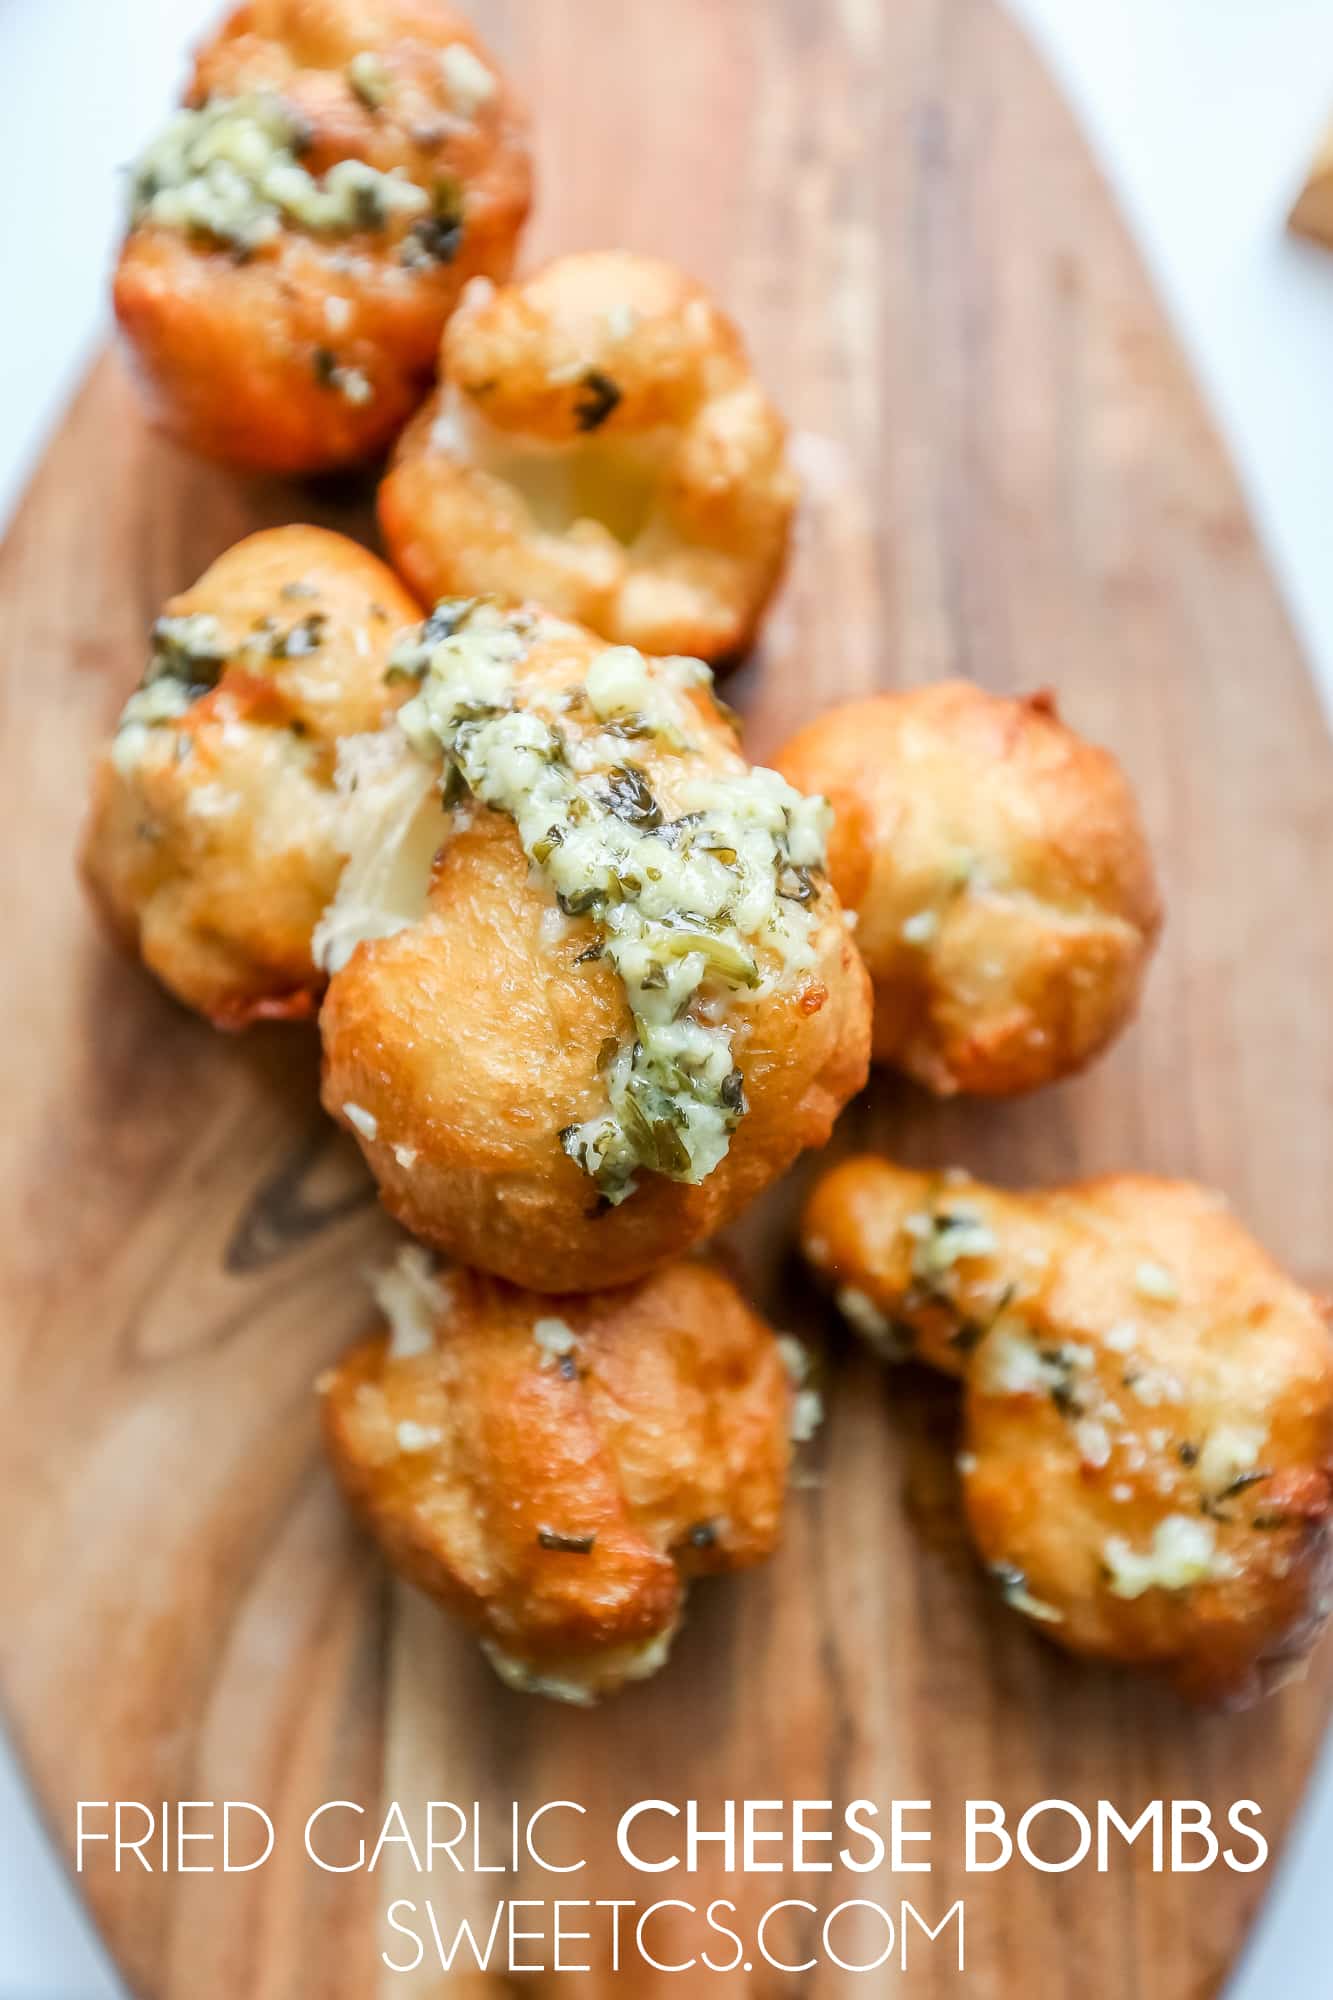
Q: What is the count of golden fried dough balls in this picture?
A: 7